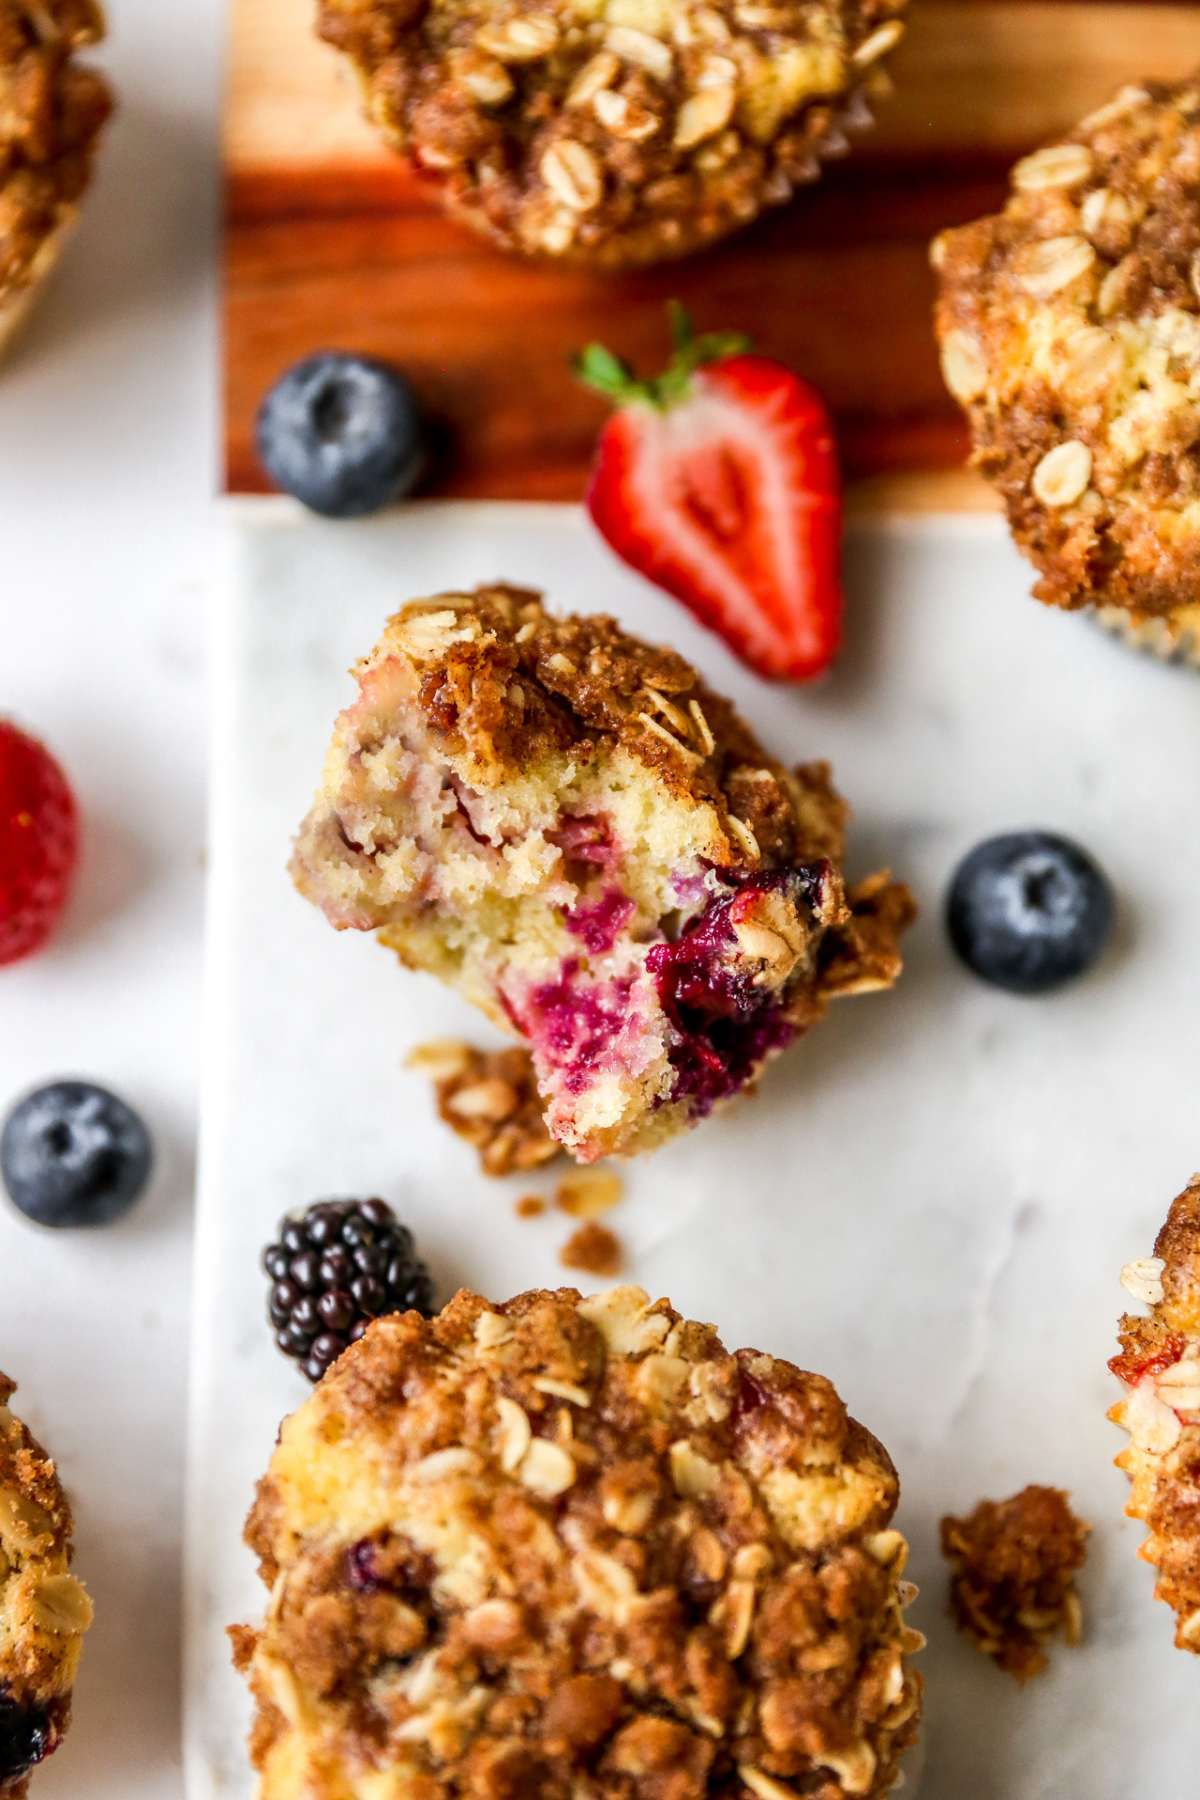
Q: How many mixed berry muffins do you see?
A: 7